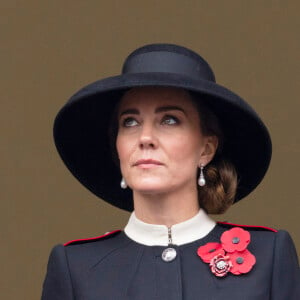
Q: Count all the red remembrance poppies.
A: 3